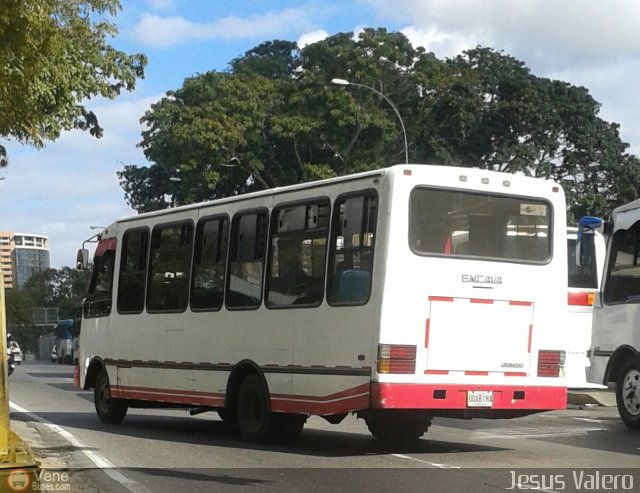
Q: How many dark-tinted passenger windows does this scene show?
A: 6